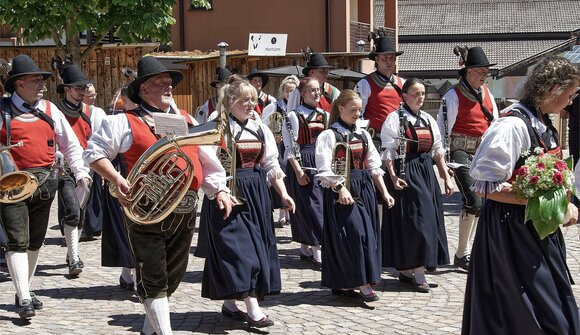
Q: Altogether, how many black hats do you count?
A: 8